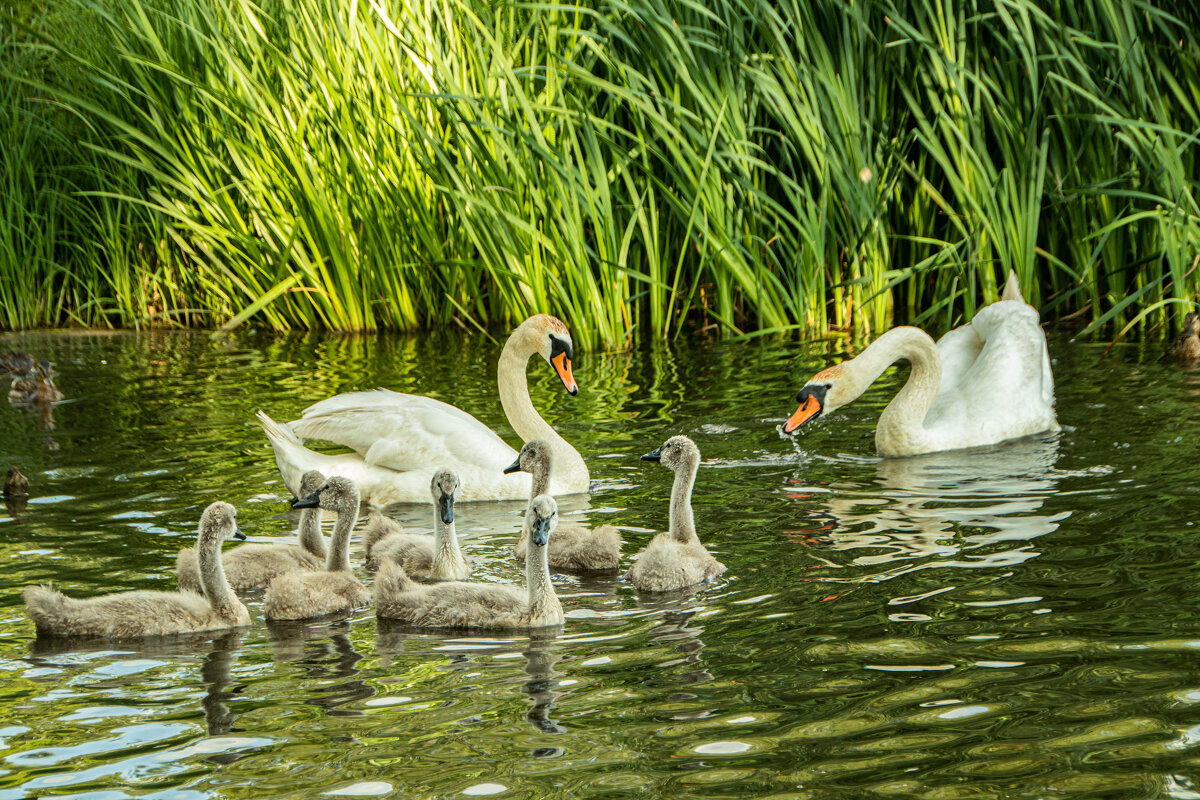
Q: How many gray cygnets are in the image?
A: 7